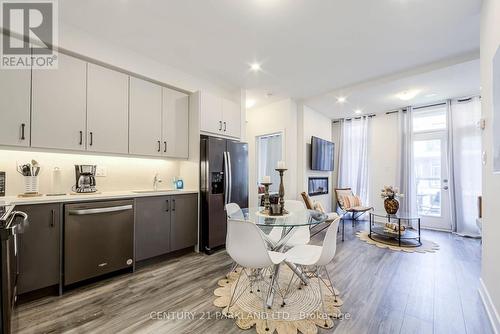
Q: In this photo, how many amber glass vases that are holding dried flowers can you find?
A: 1